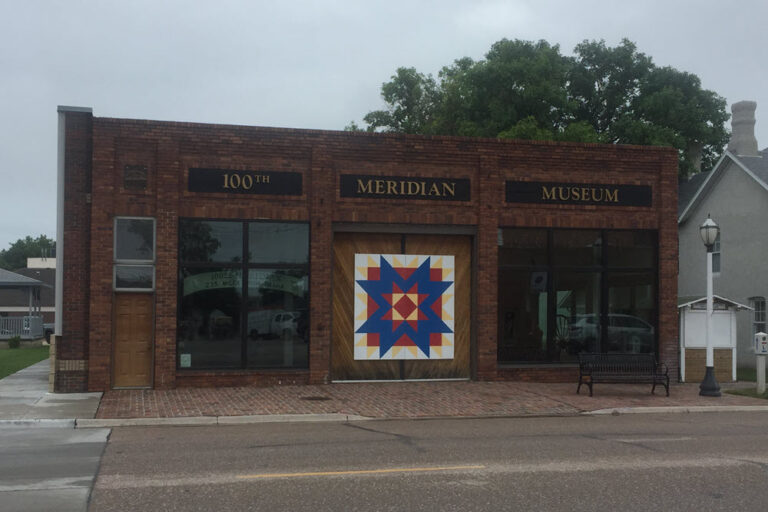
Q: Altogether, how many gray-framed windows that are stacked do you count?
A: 2